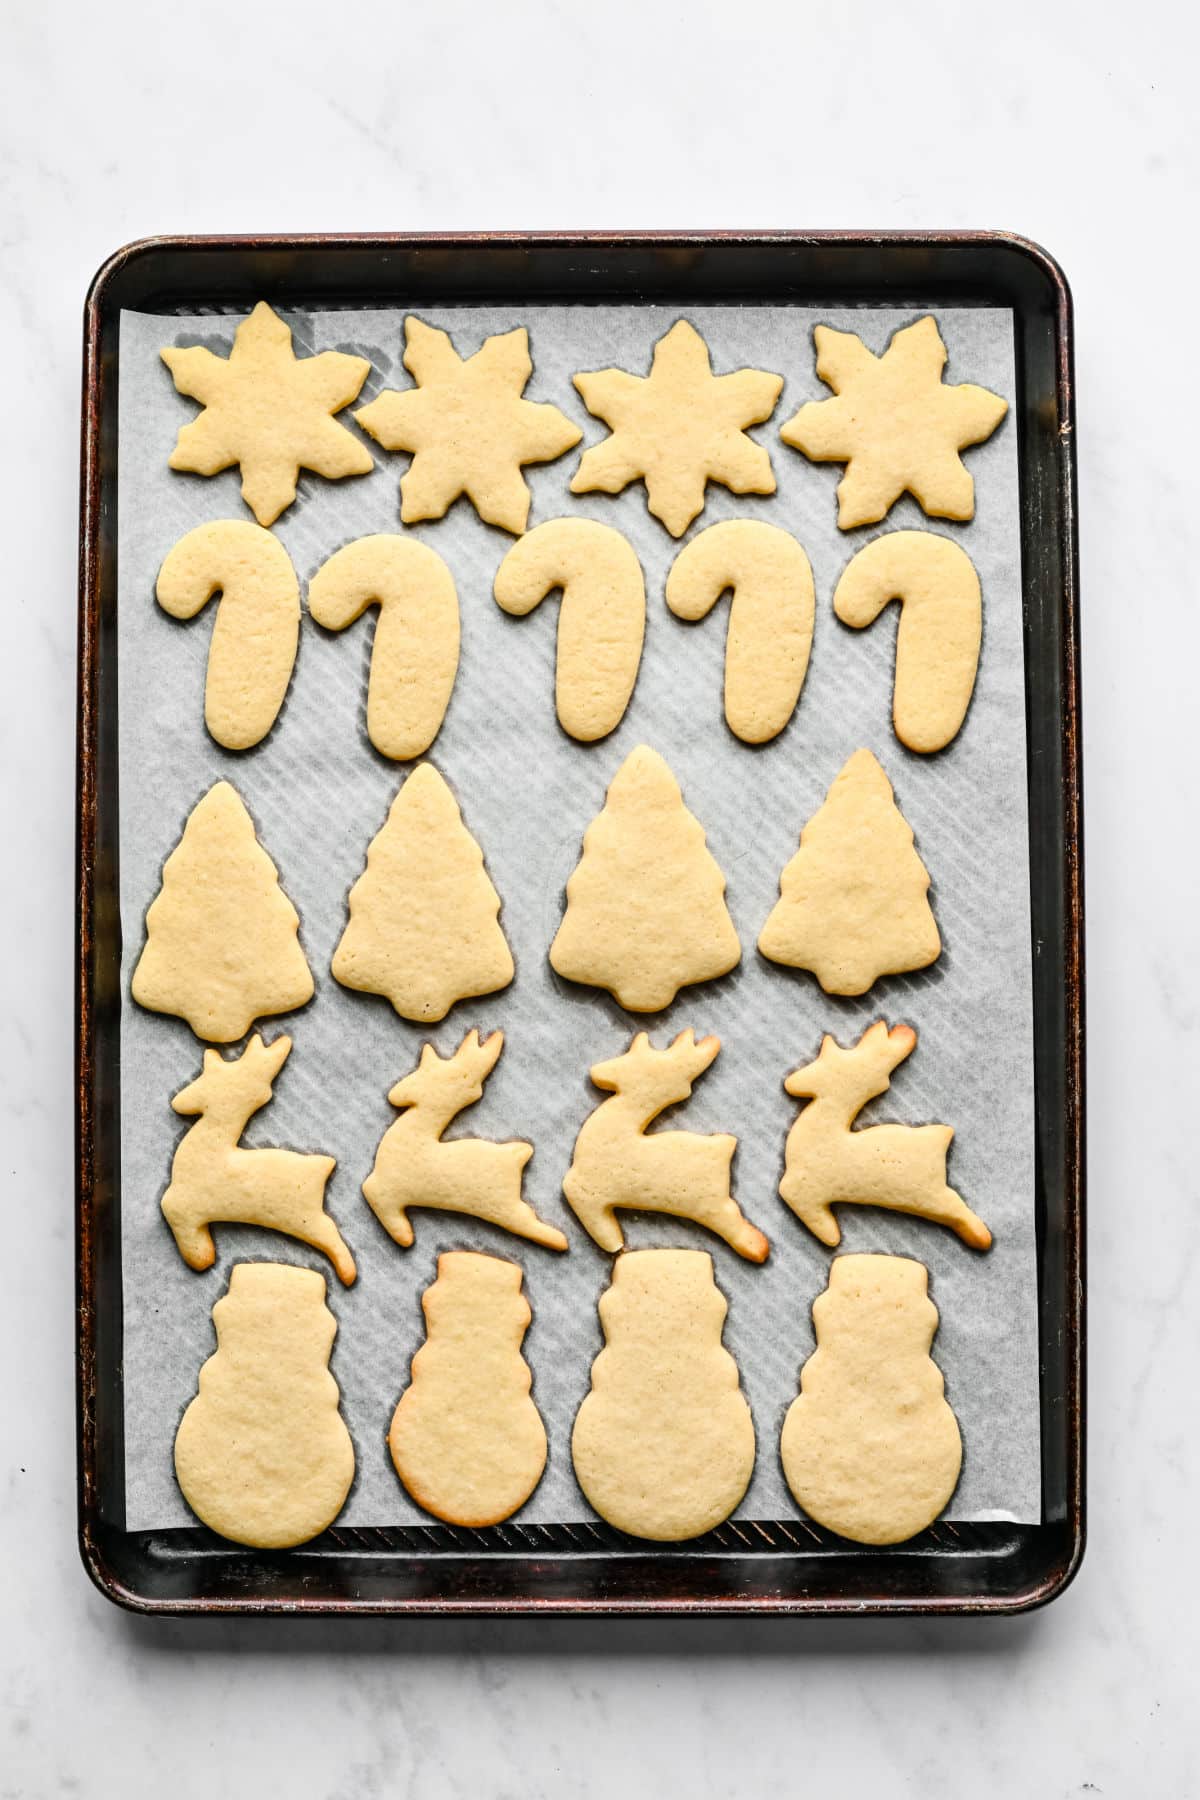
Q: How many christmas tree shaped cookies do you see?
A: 4